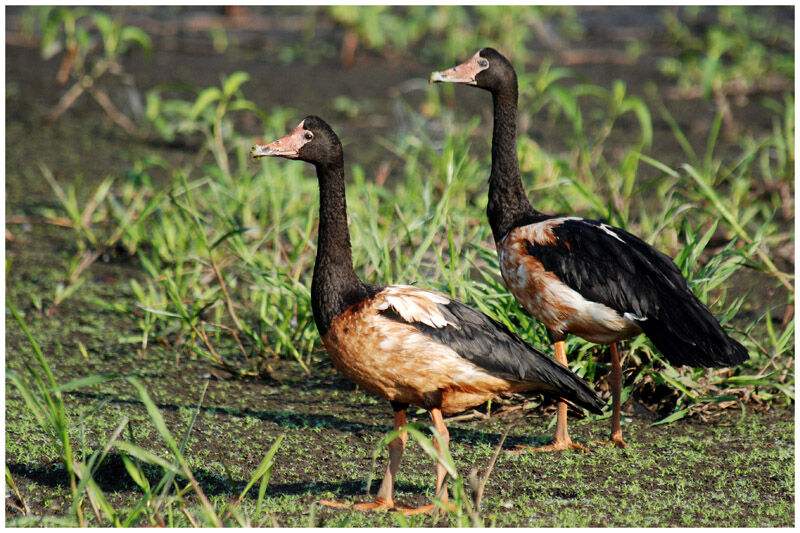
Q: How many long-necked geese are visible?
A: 2